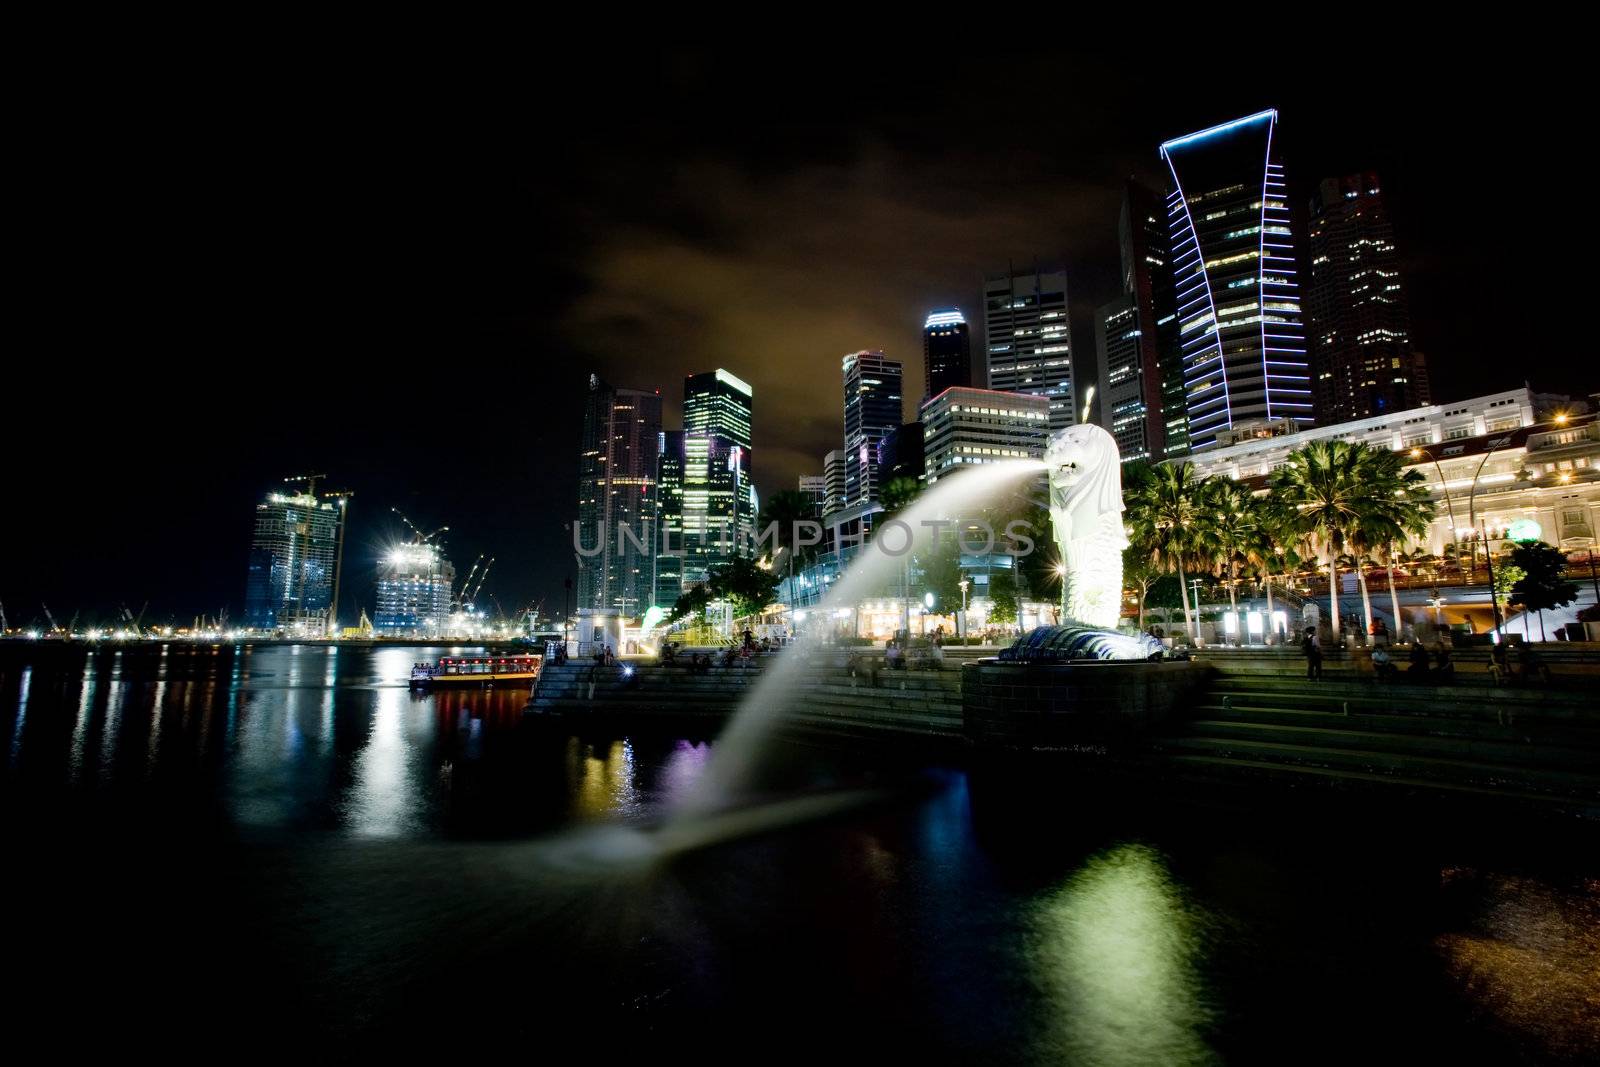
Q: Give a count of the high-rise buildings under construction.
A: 2